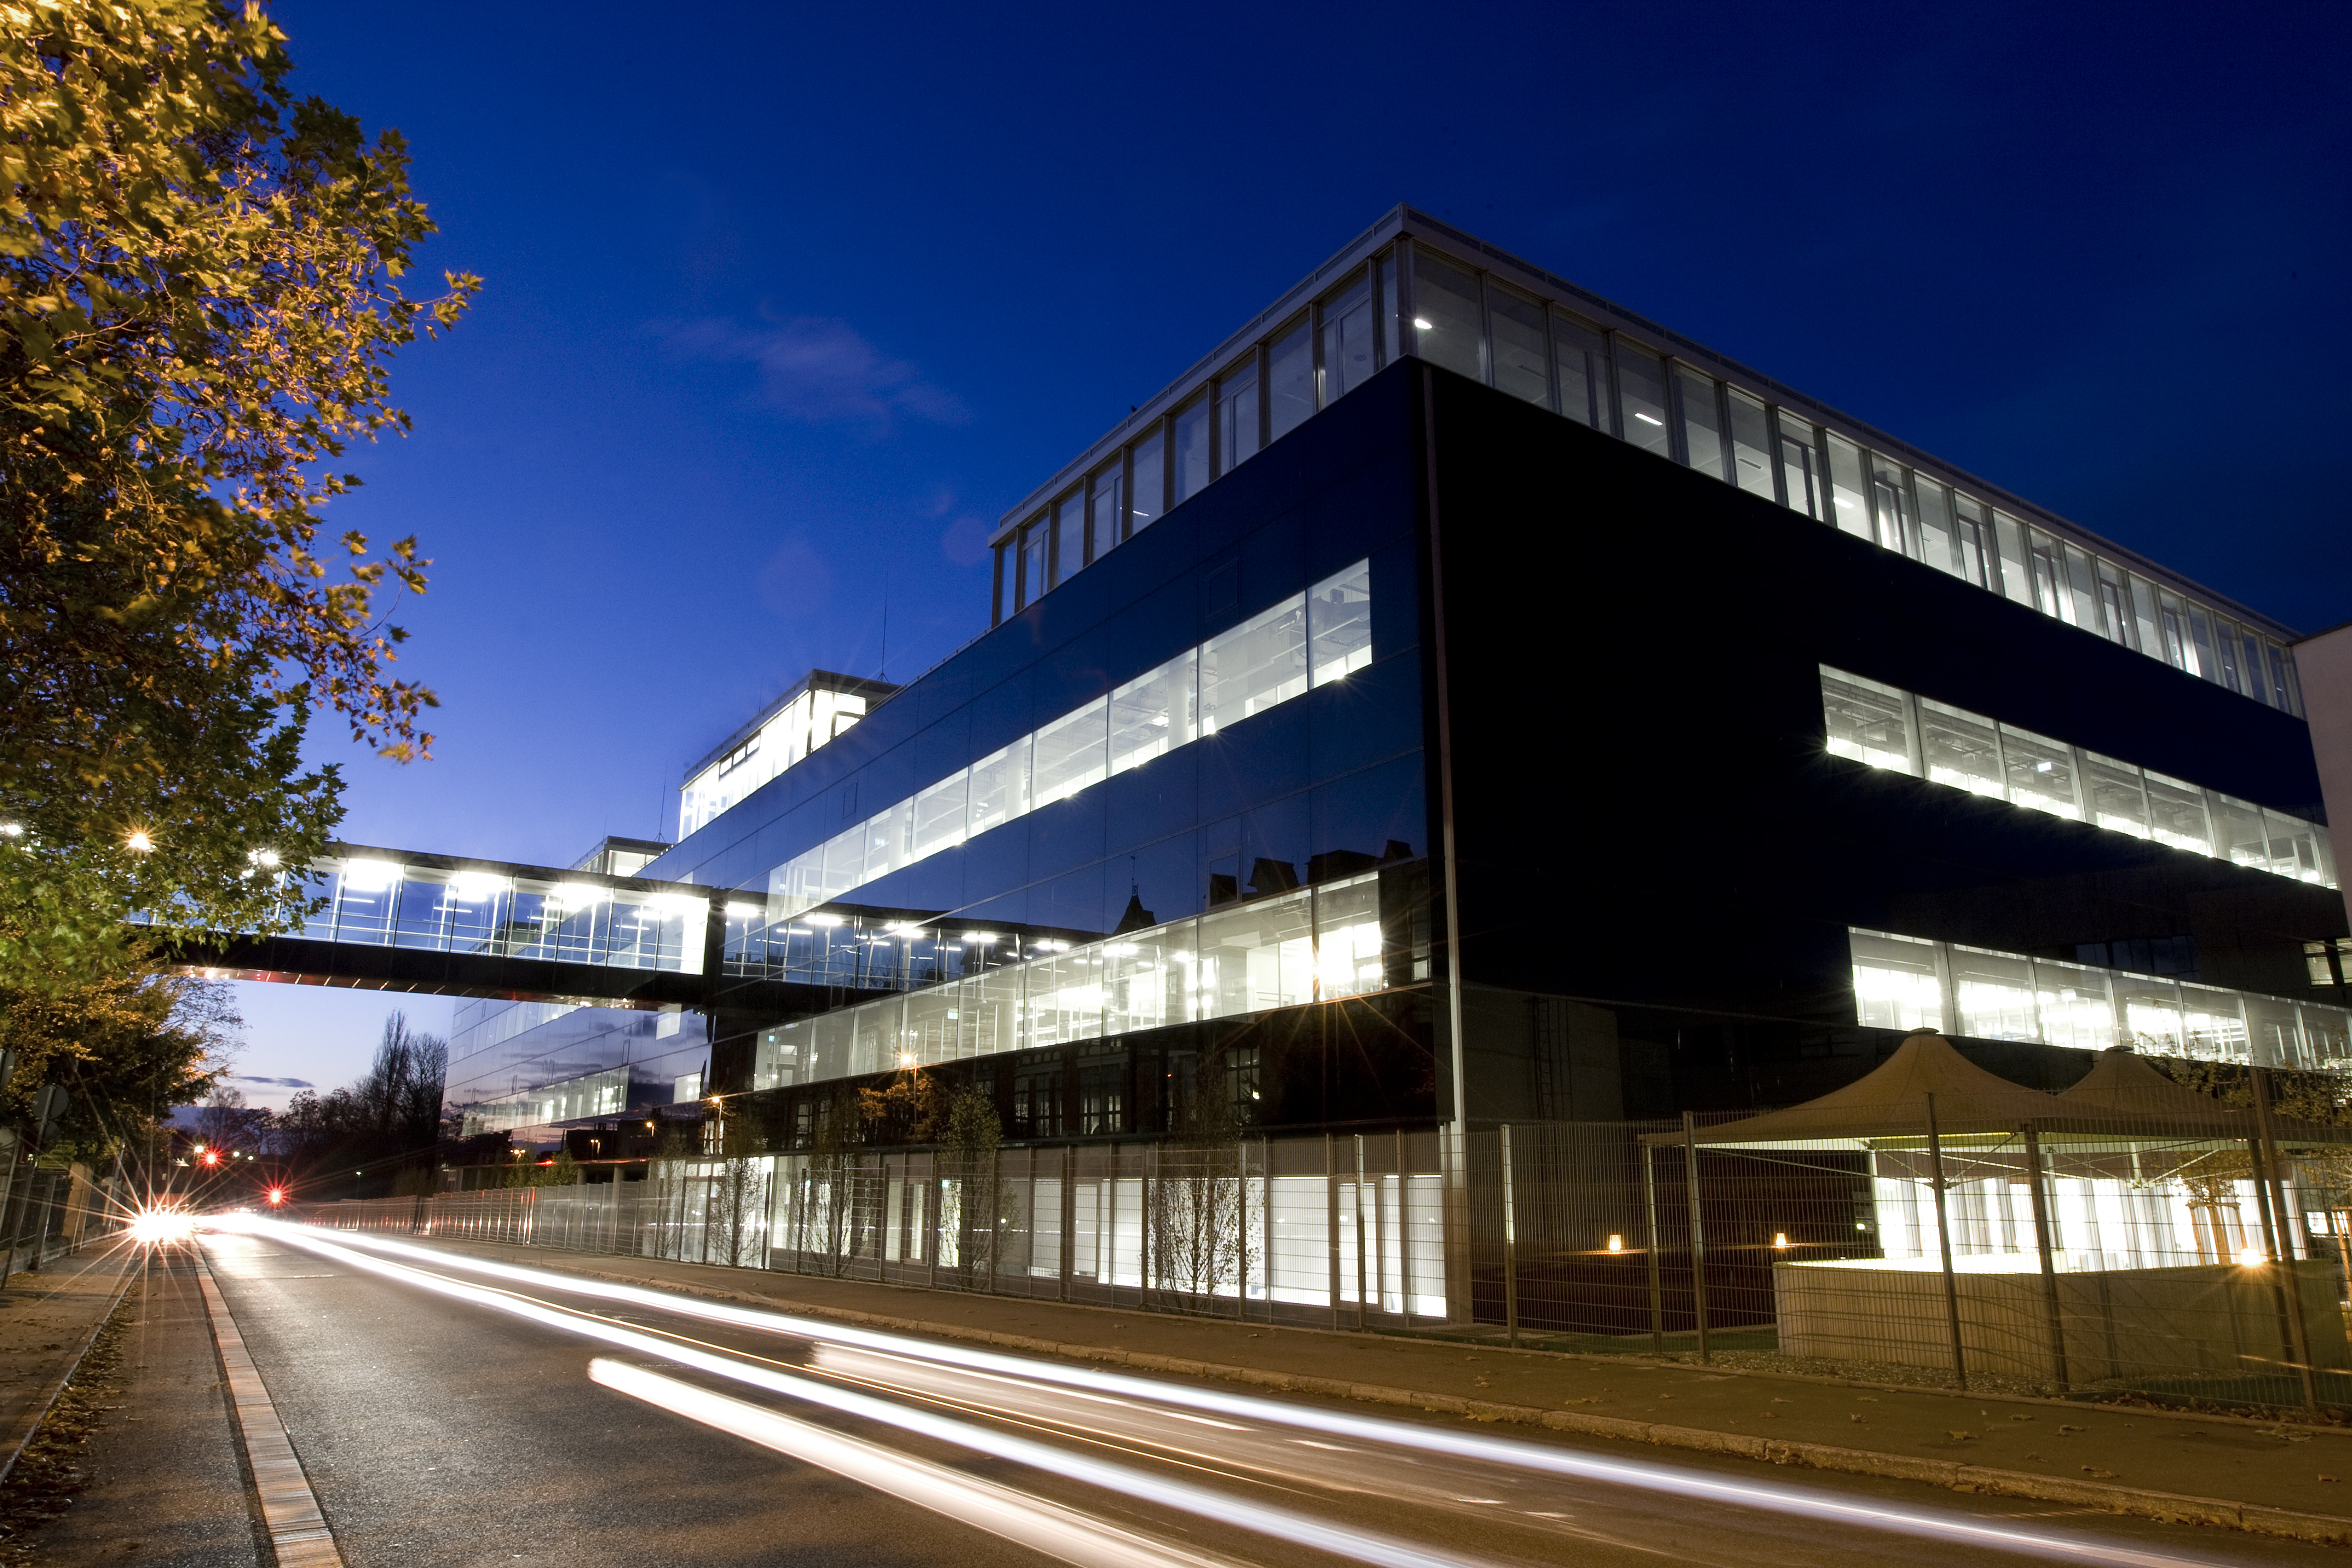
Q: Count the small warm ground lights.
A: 3